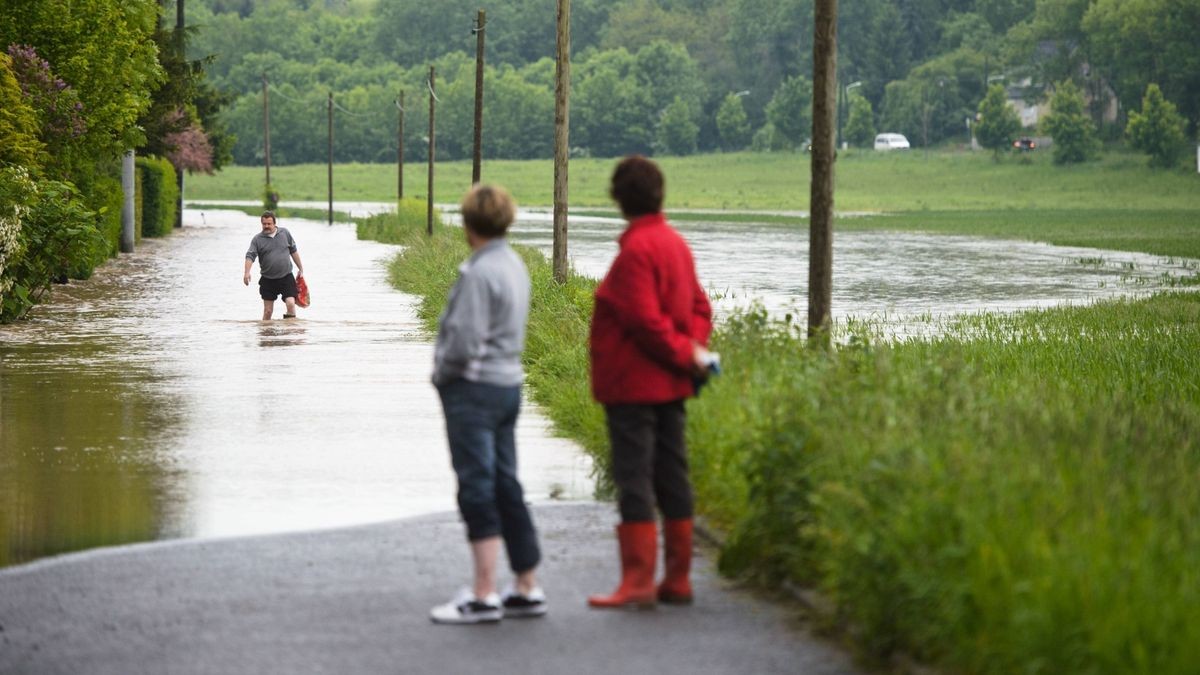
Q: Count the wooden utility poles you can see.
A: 7